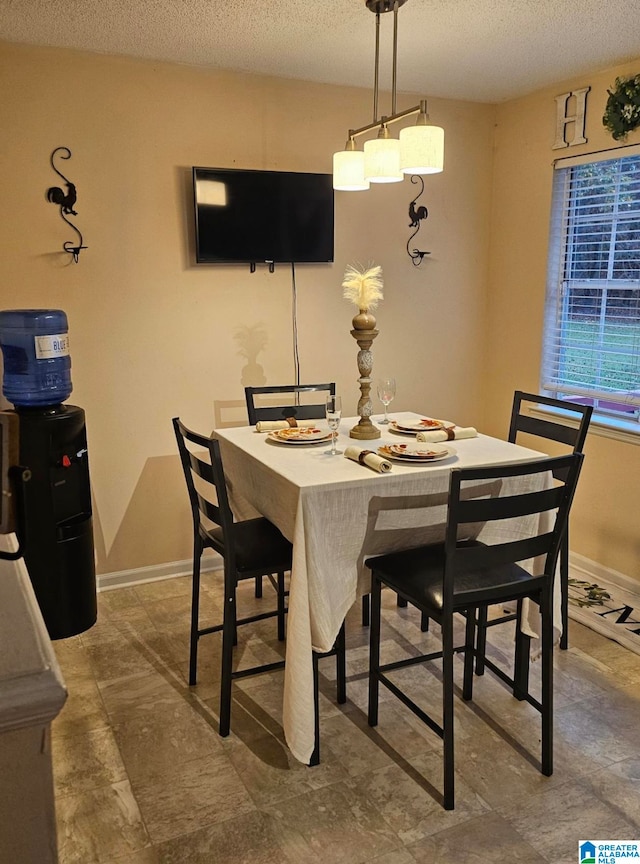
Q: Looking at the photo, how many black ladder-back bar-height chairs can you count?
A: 4